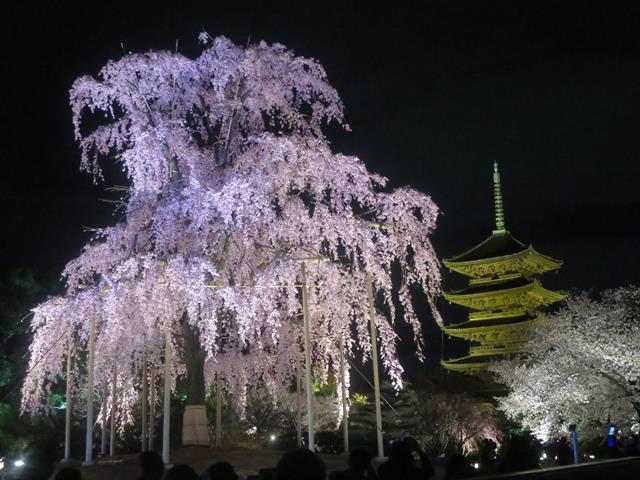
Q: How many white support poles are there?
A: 12